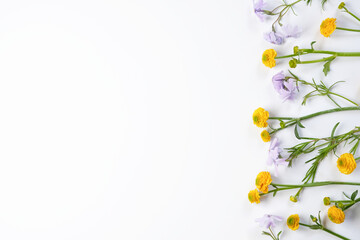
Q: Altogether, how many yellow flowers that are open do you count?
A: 9